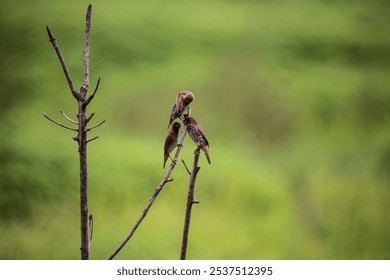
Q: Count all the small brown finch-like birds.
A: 3